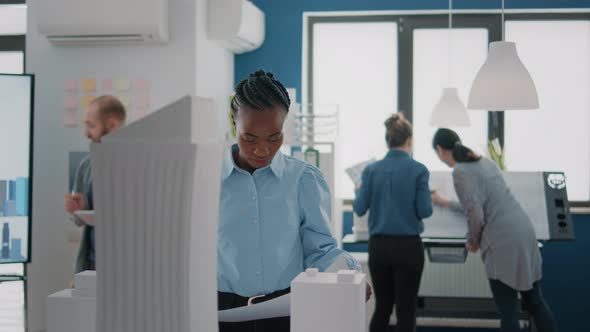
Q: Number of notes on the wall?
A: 11